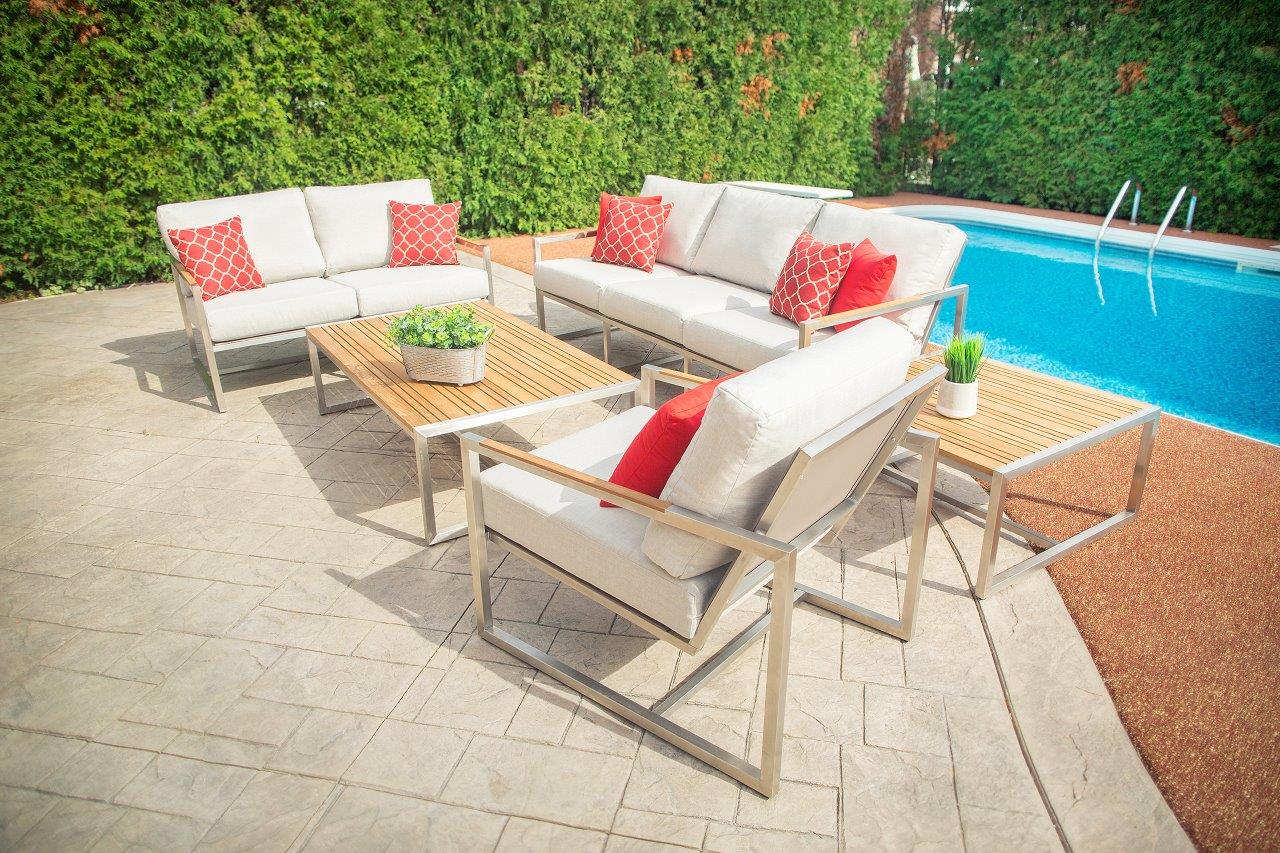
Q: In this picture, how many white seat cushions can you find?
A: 6